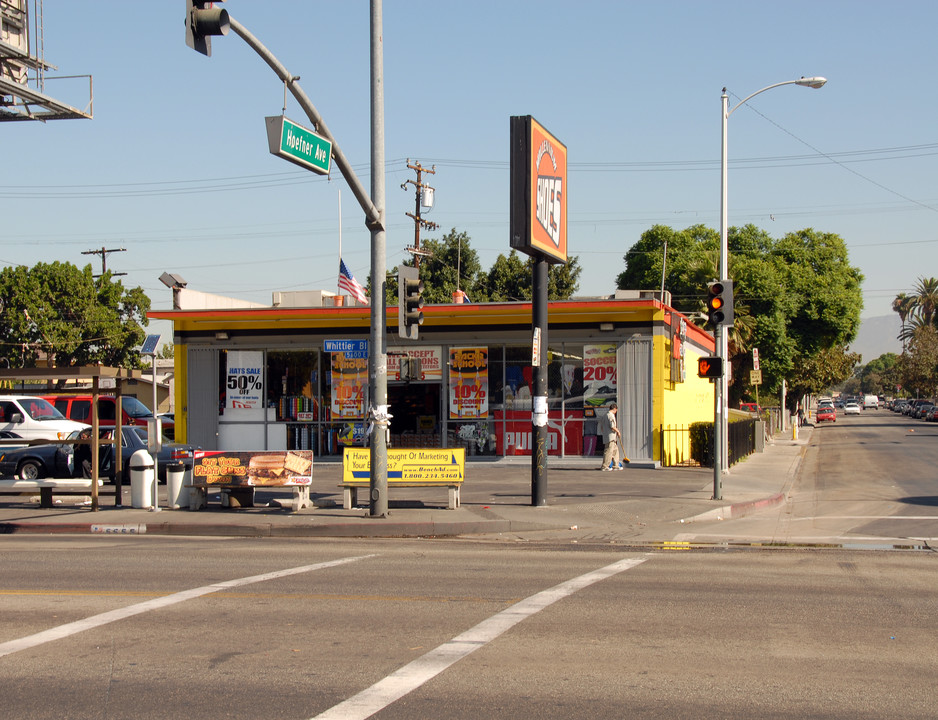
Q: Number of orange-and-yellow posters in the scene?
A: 2